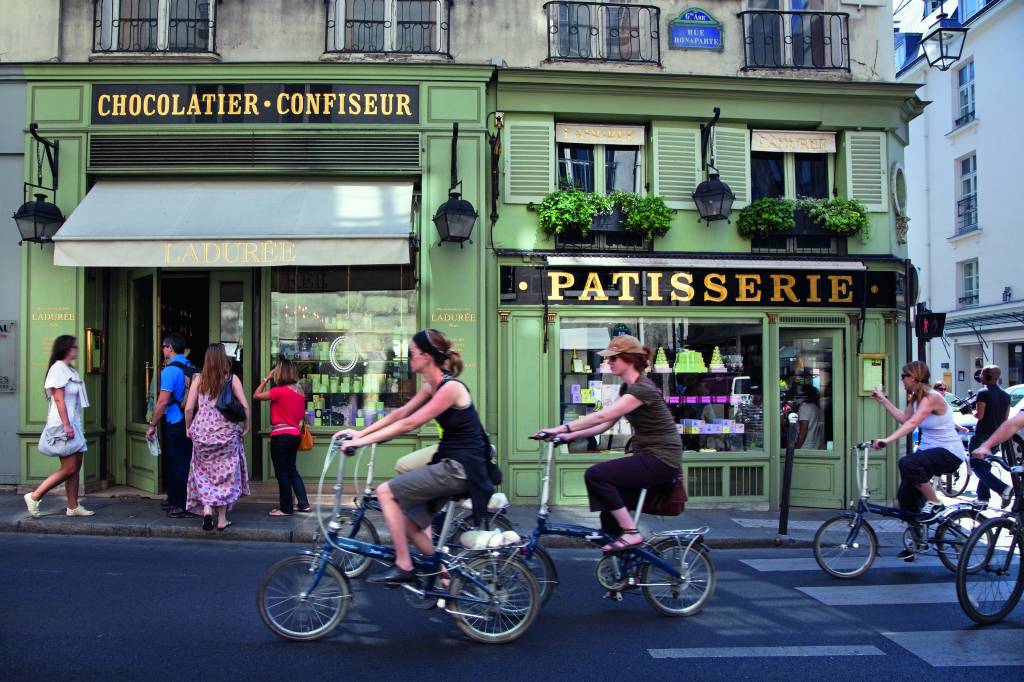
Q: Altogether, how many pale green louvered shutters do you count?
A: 4